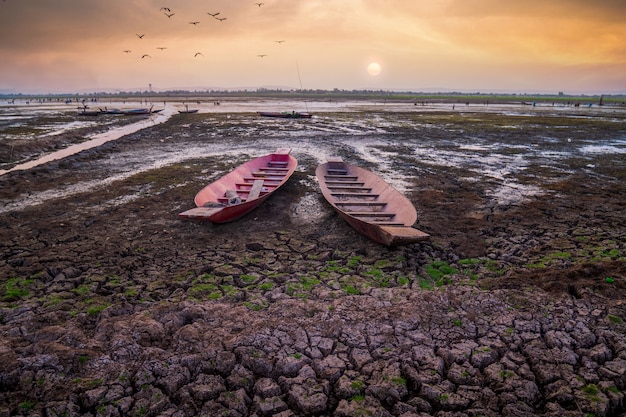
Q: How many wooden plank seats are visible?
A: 15